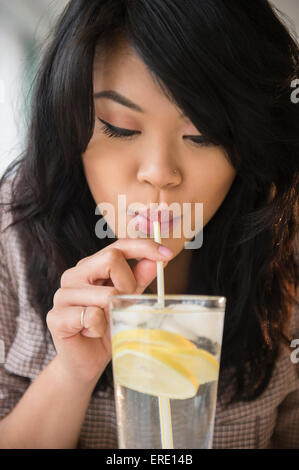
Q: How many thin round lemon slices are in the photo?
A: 3